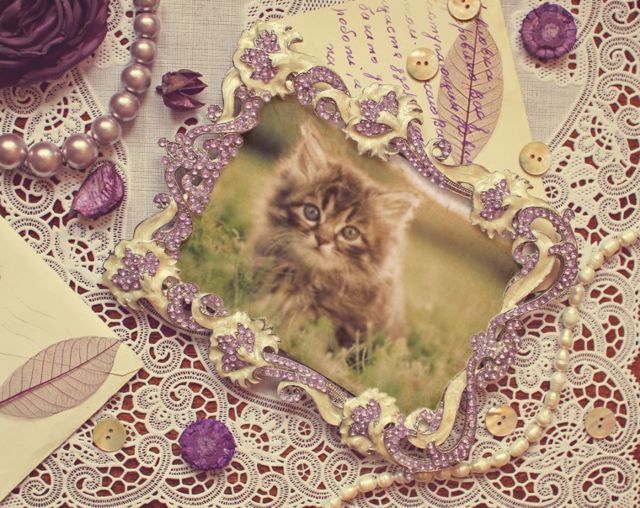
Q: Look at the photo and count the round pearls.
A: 9